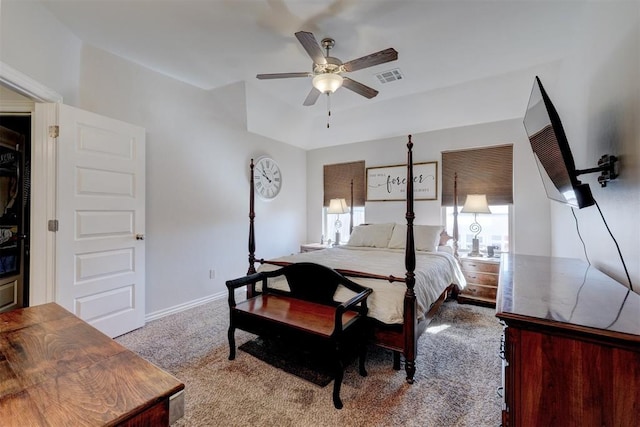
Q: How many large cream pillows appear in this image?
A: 2